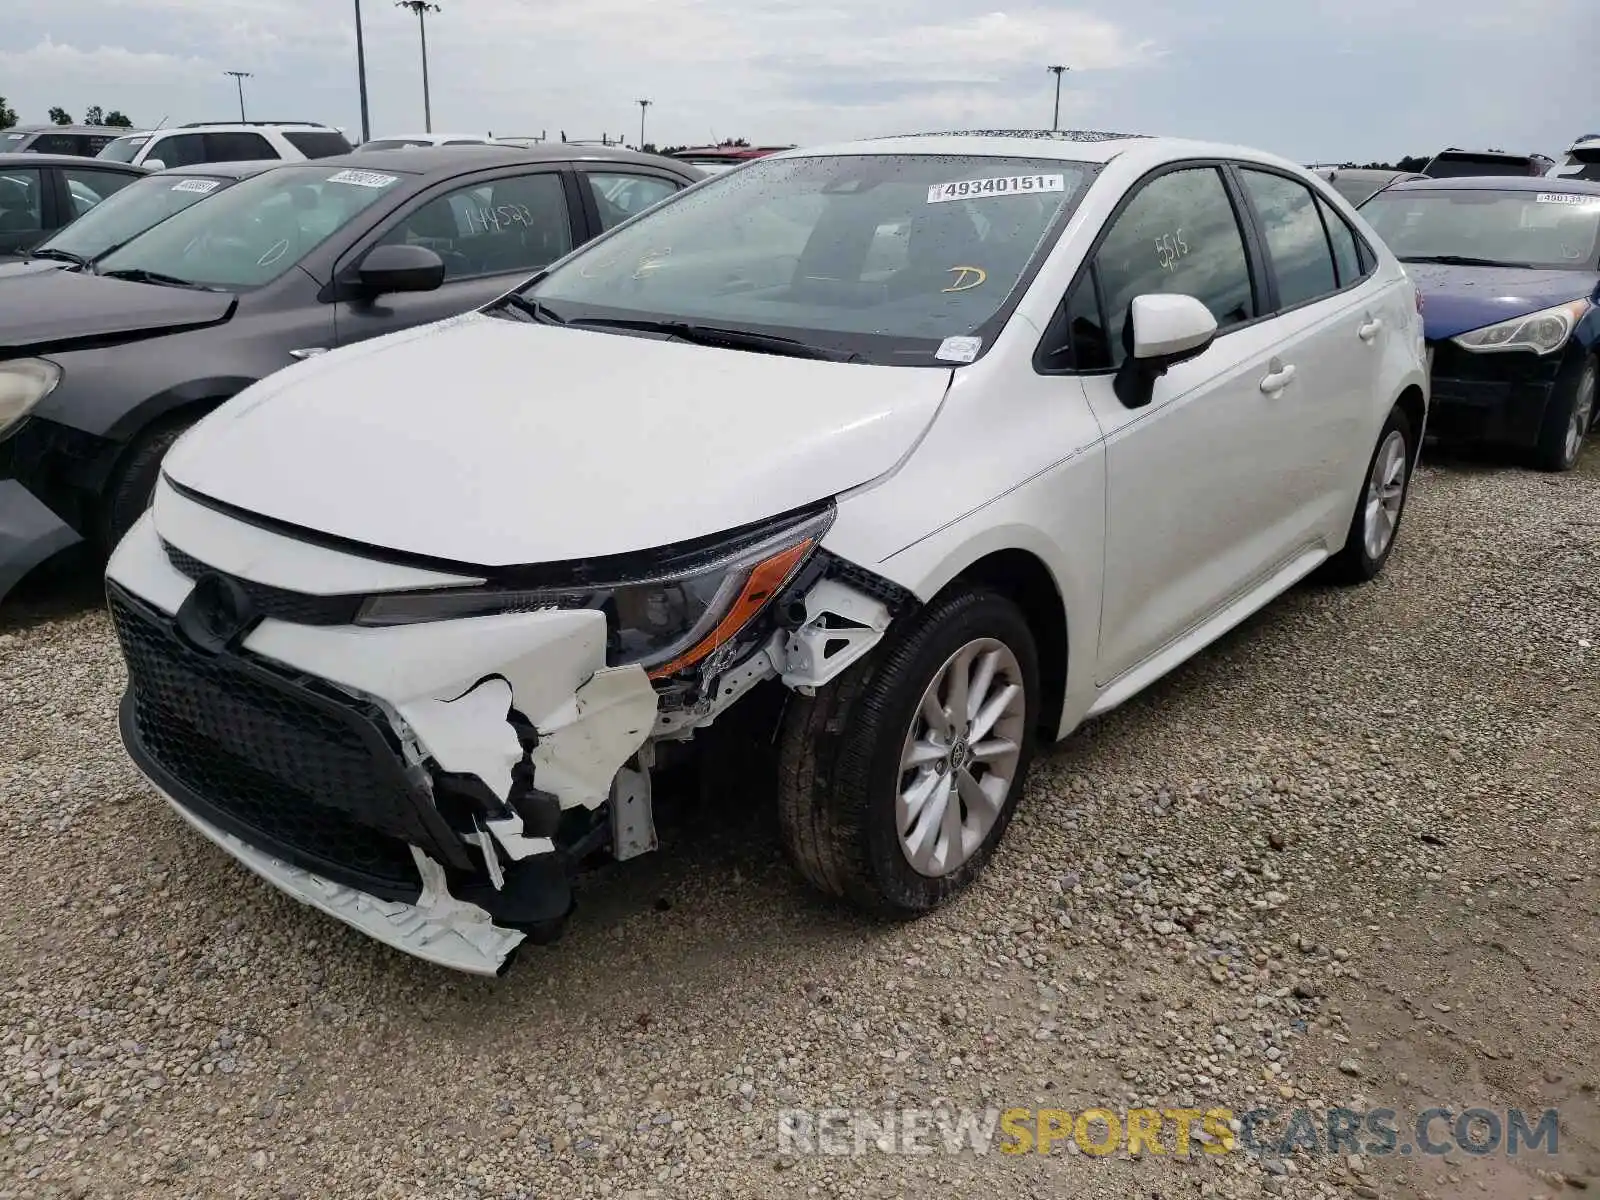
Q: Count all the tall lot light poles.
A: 5